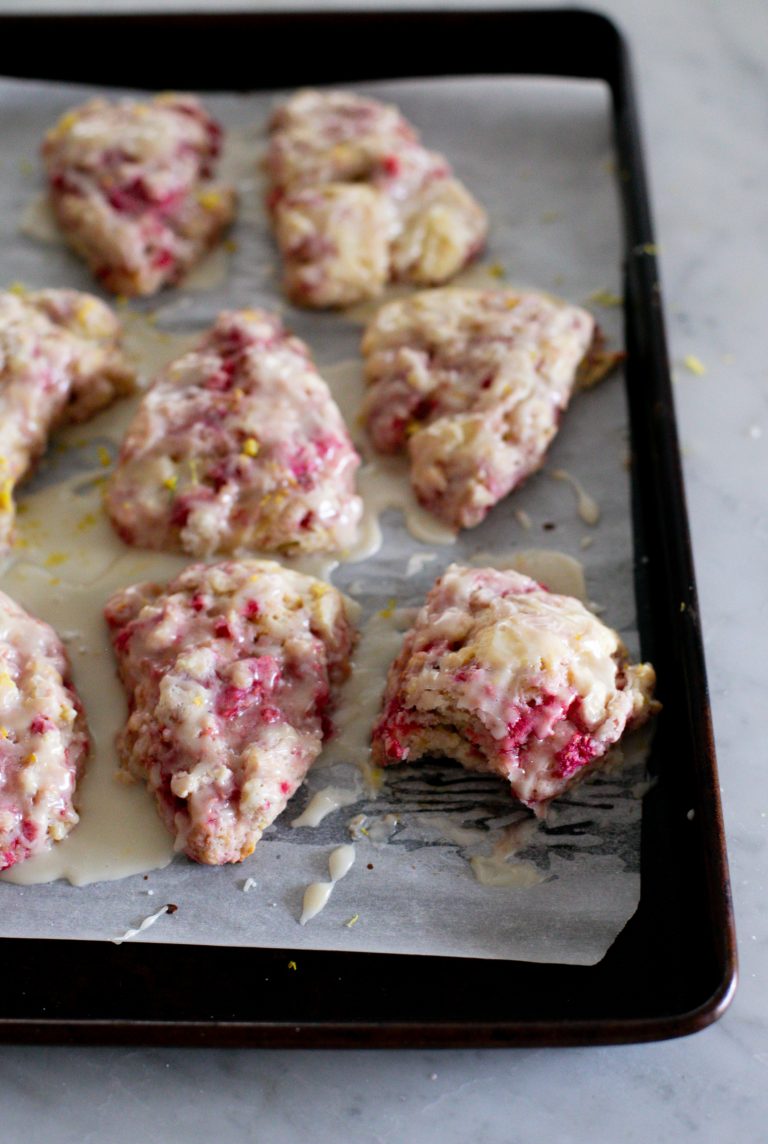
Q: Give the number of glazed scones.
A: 8